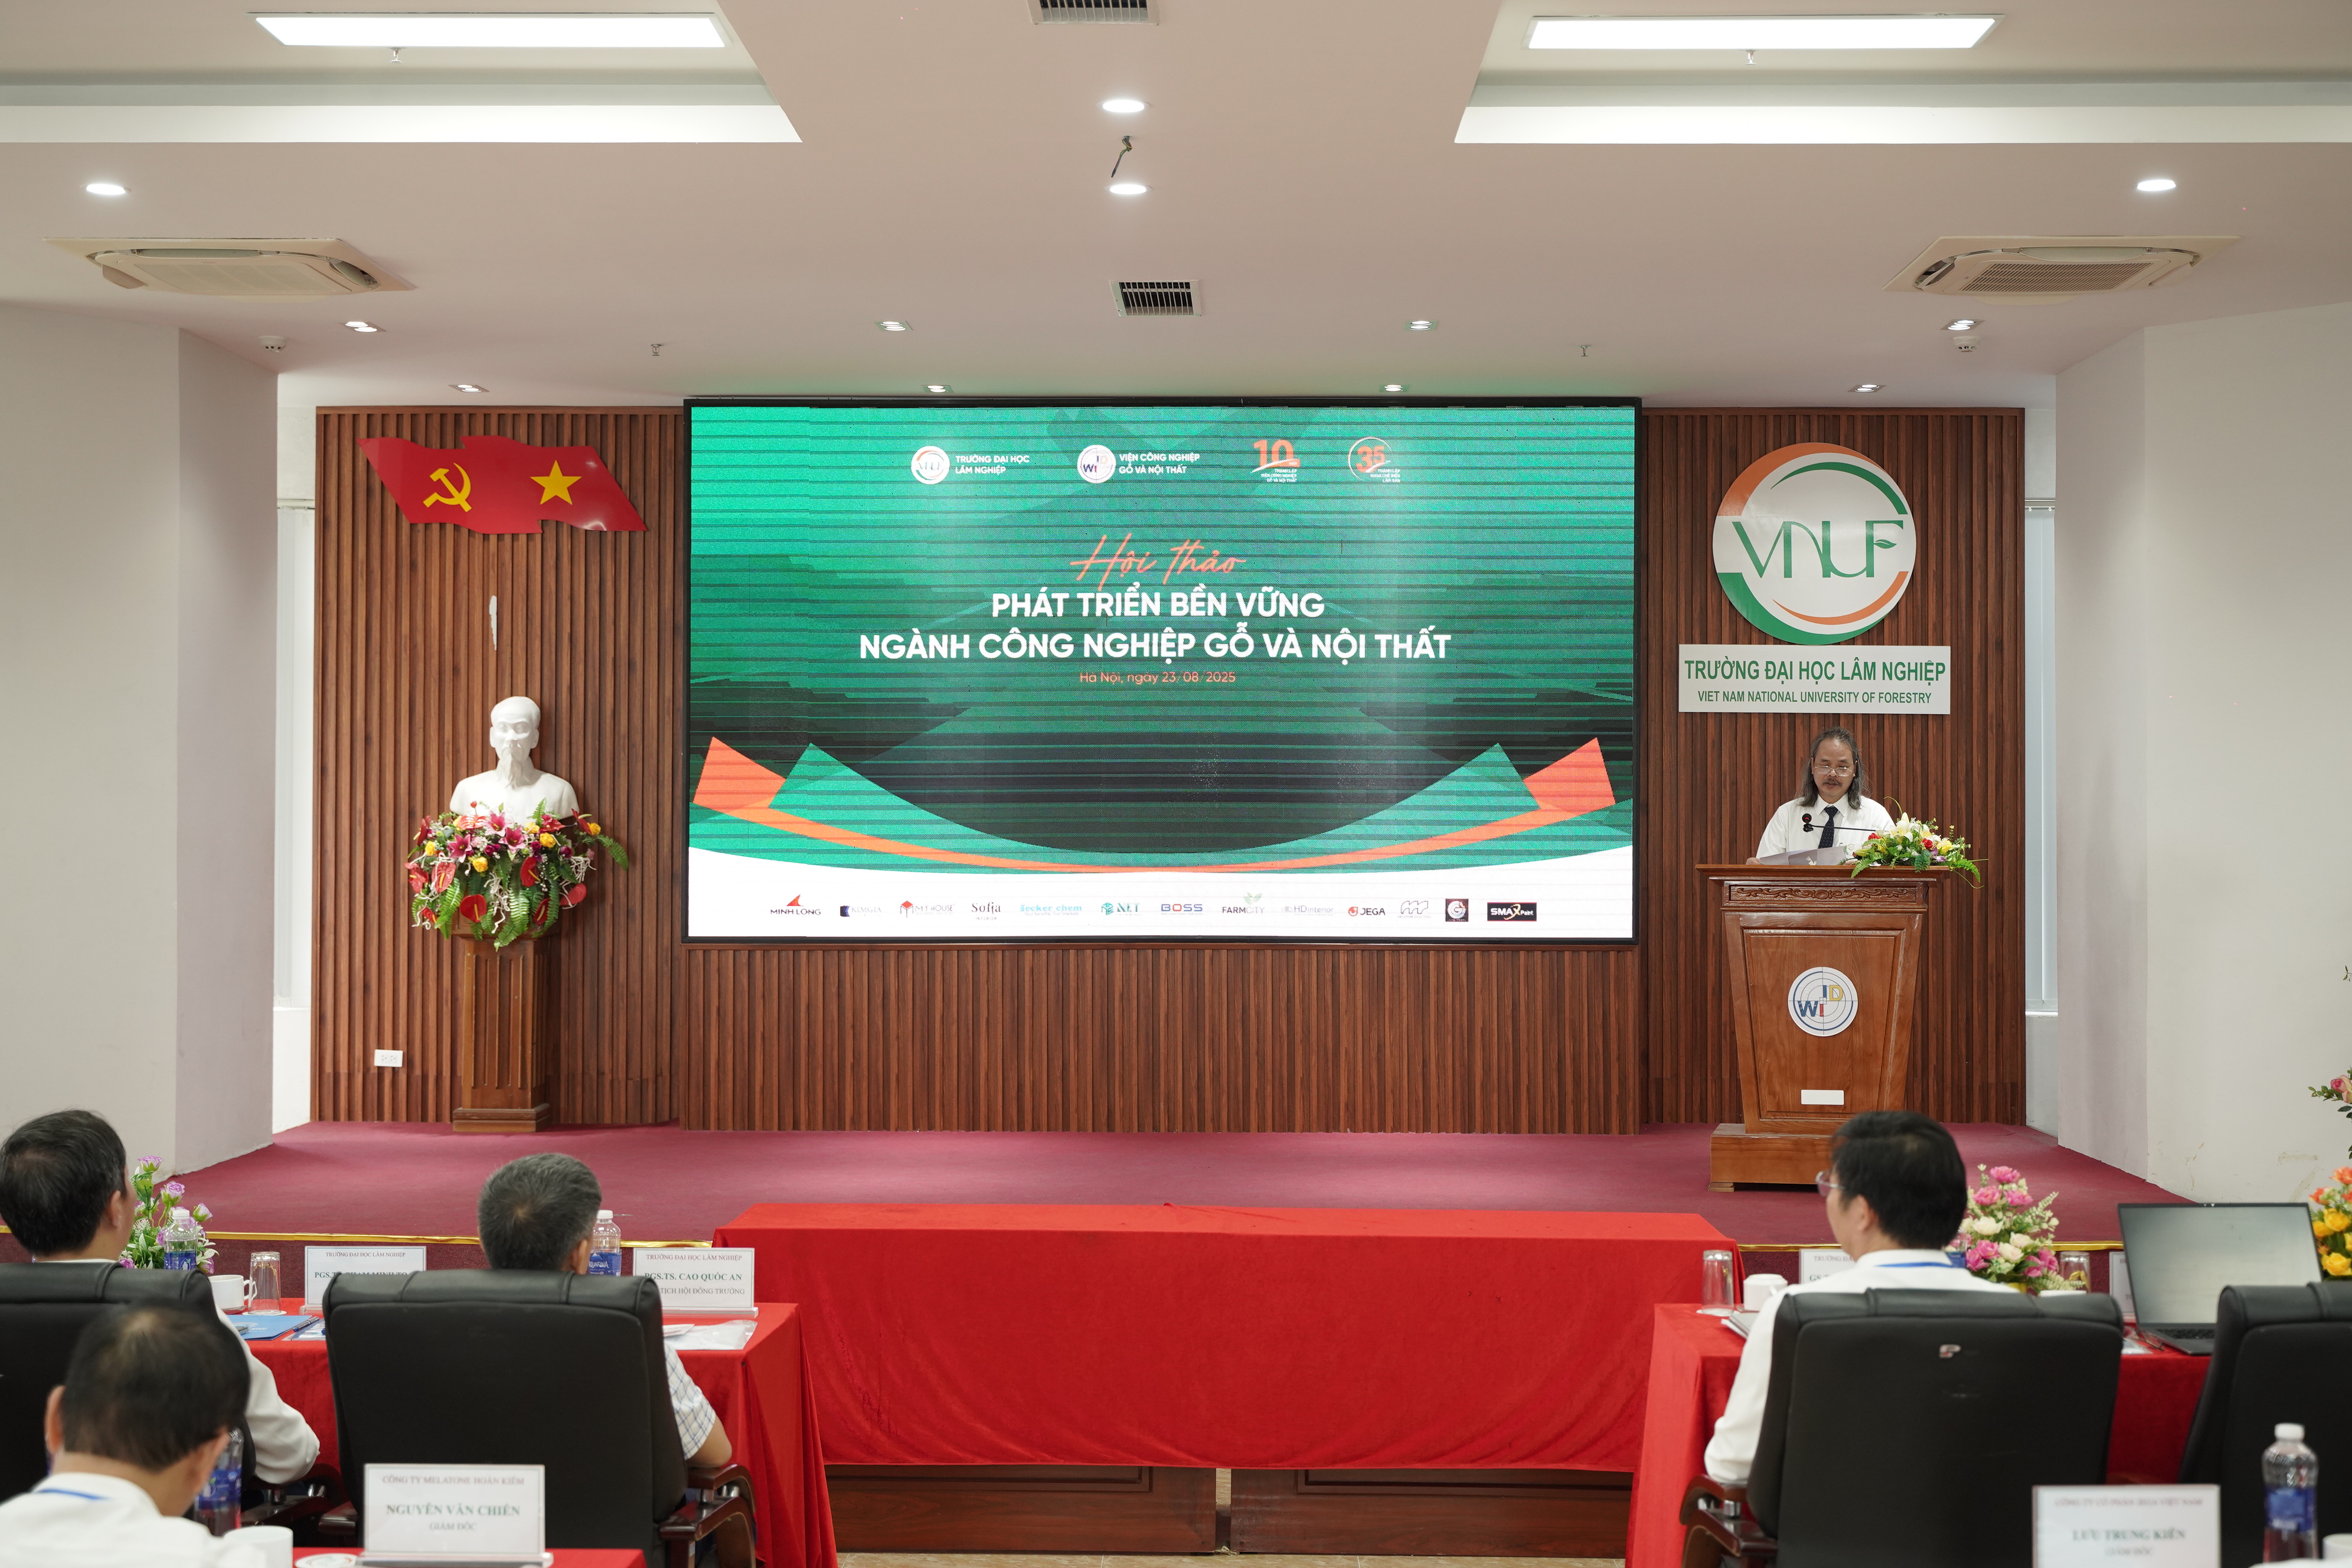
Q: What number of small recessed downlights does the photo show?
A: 12